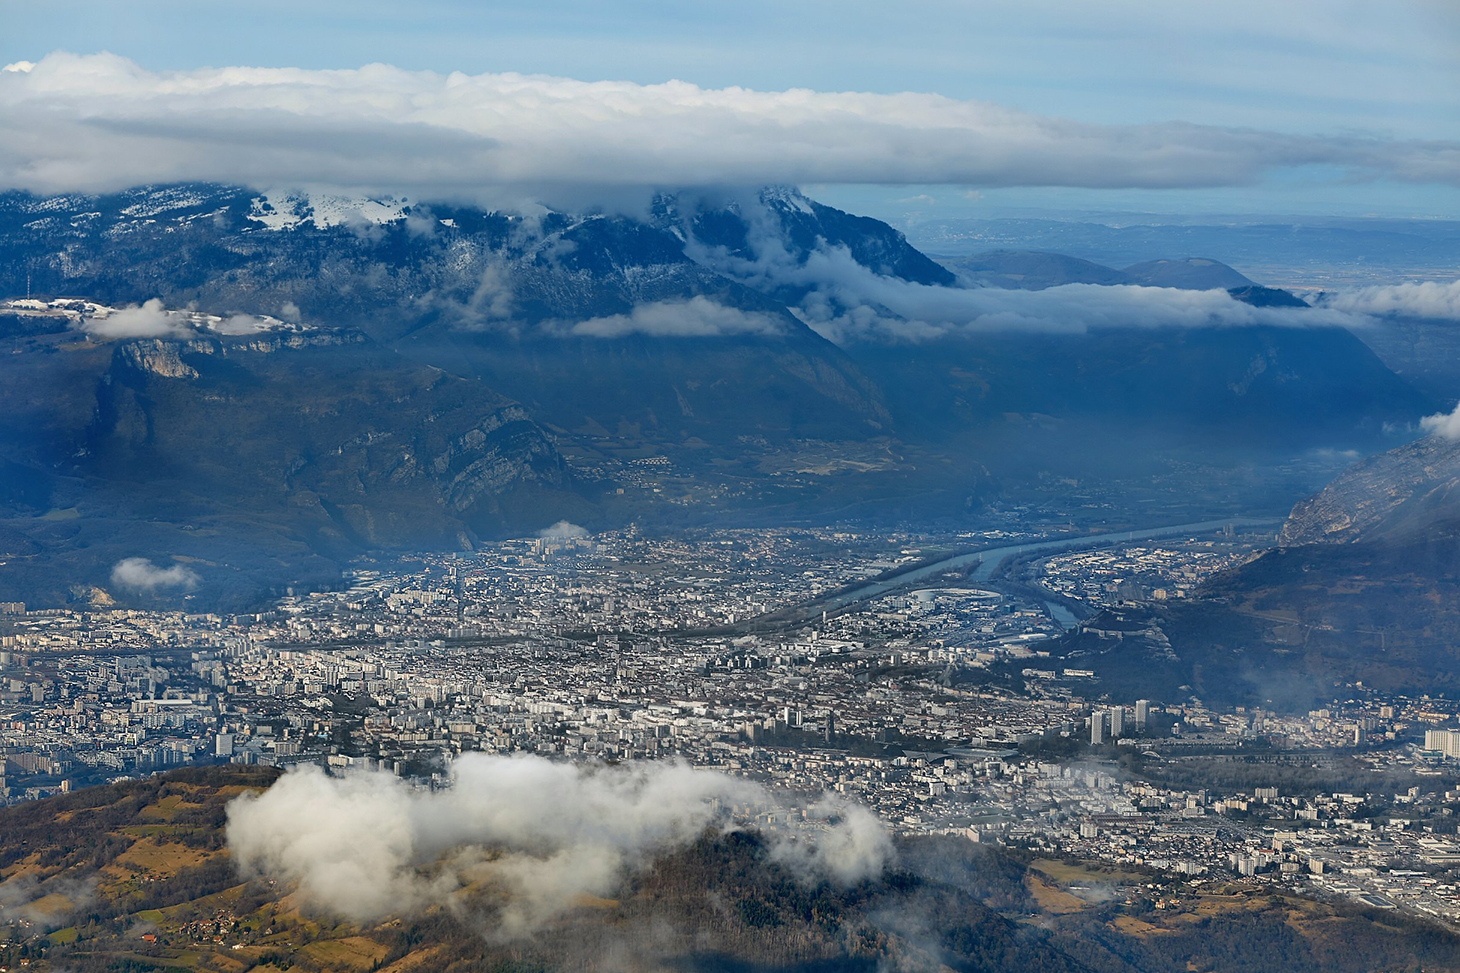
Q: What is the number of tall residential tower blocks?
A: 3